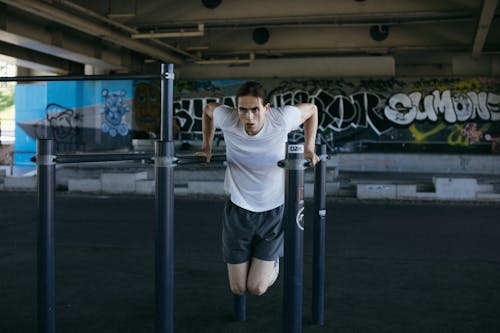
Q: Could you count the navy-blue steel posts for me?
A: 5